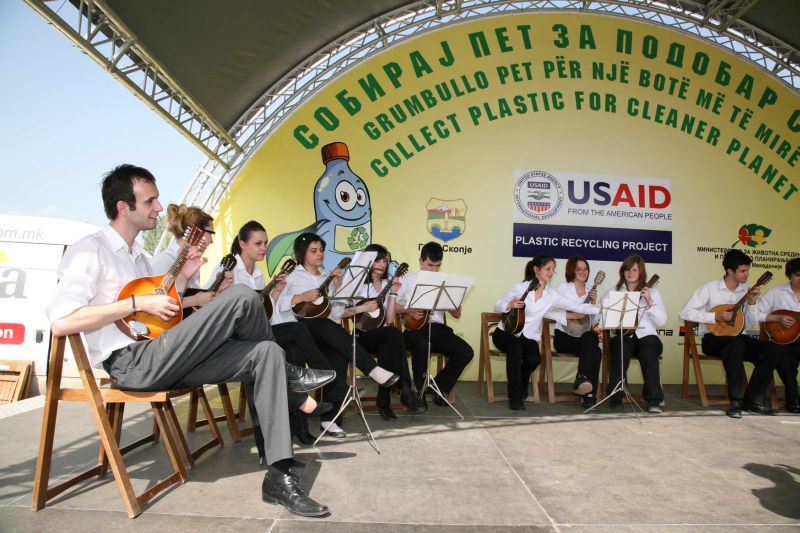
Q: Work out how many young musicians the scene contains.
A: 11